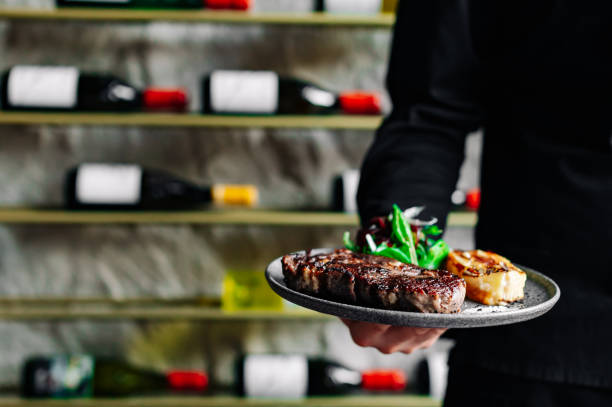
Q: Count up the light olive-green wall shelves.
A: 5